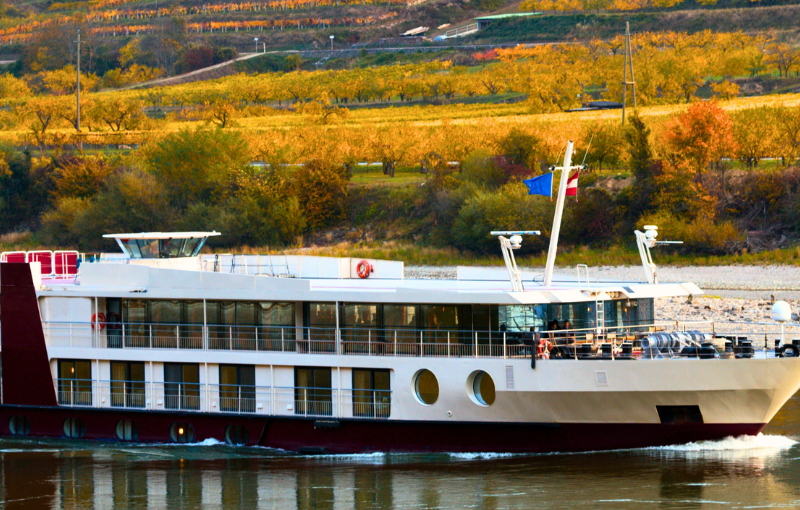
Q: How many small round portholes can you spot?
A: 5